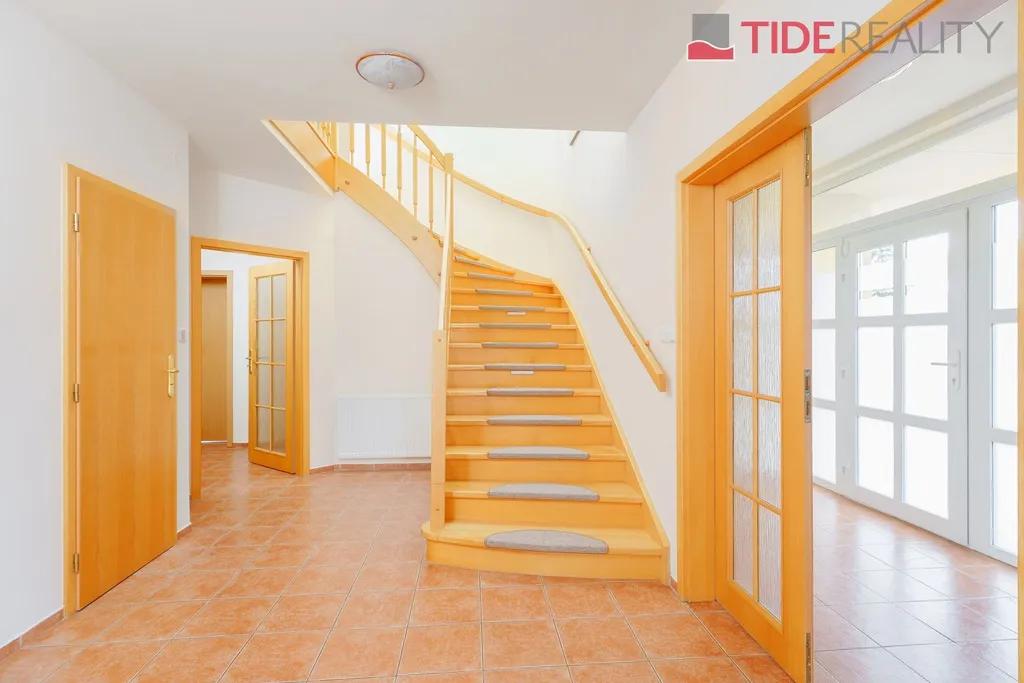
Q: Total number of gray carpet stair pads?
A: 13